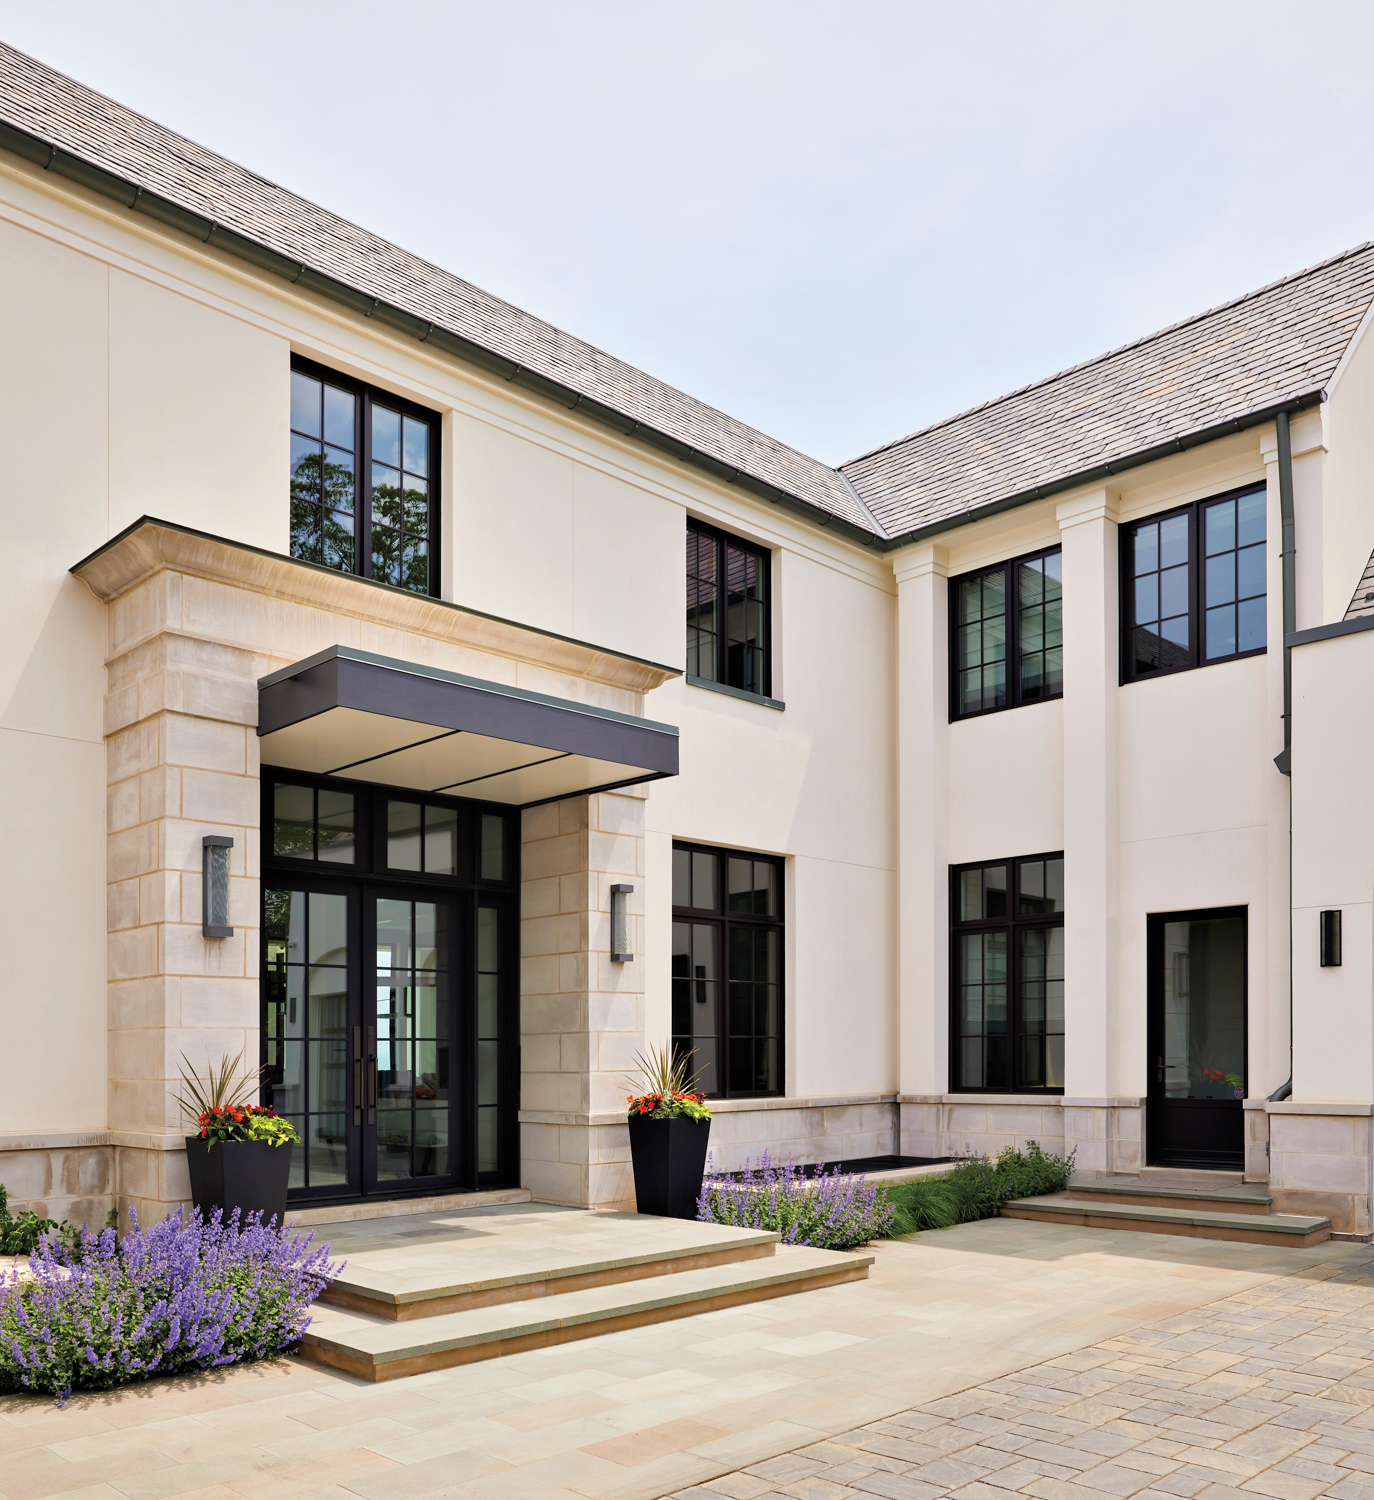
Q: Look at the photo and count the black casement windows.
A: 6